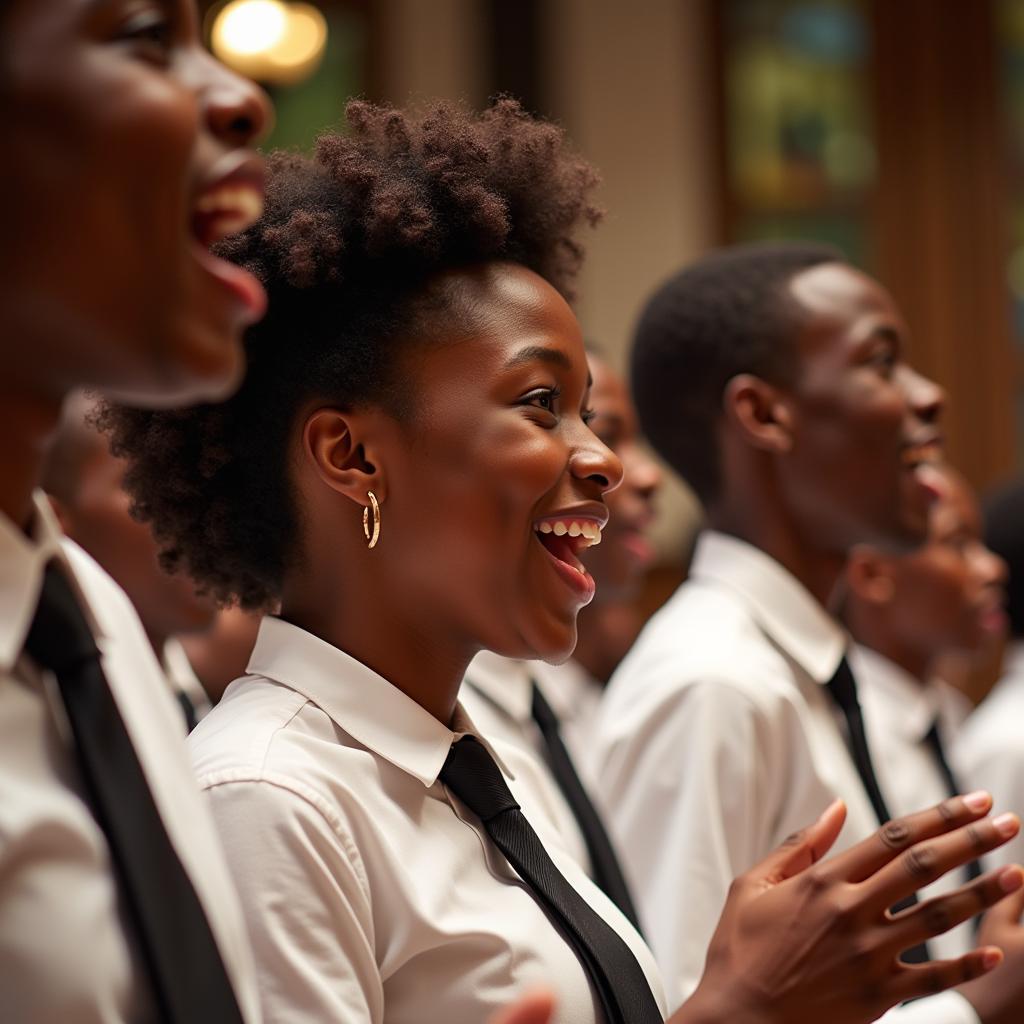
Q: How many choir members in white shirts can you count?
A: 7